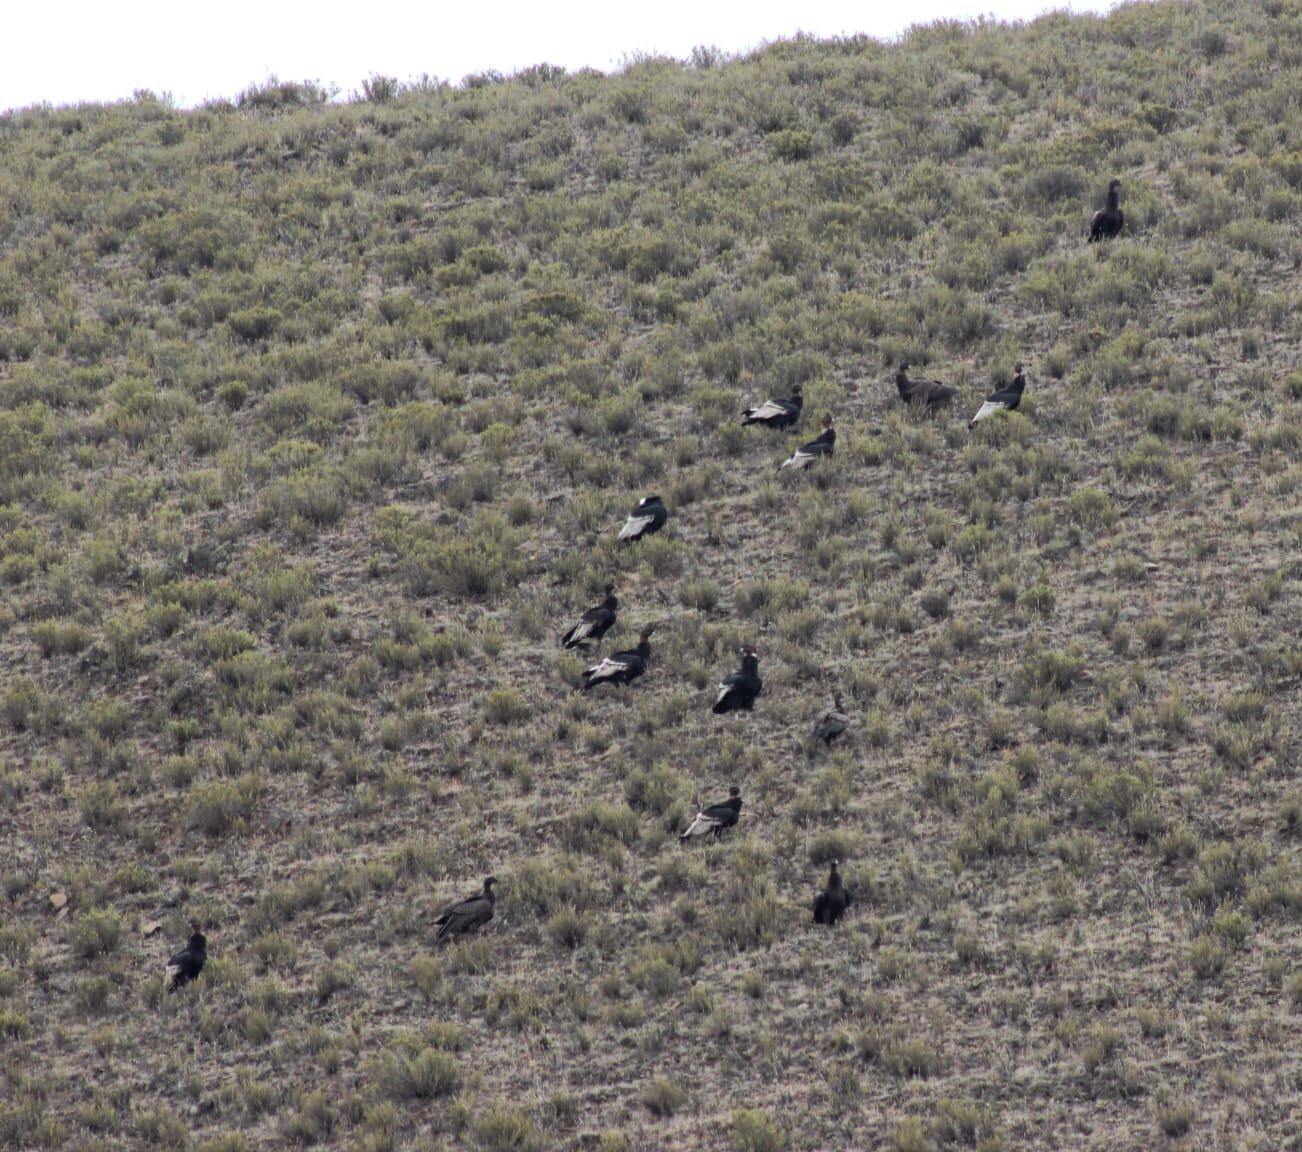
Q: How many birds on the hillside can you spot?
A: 14